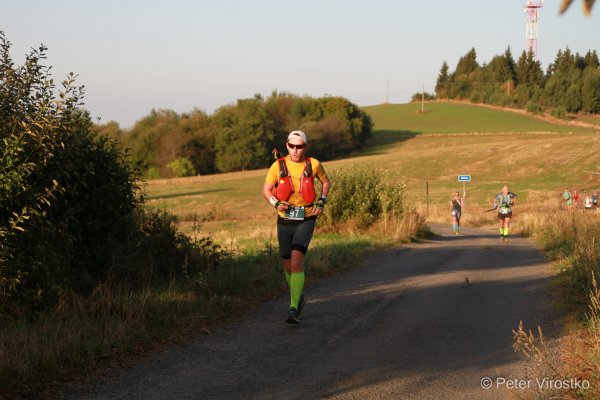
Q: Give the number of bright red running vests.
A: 1